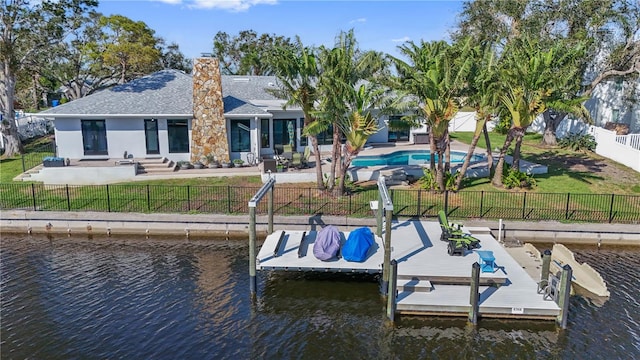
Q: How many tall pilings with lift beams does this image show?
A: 4